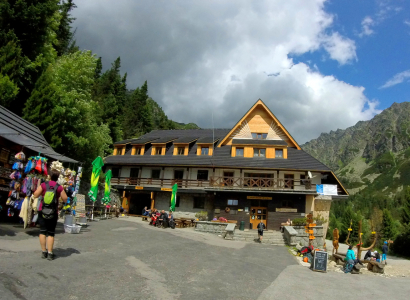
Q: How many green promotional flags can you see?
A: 3